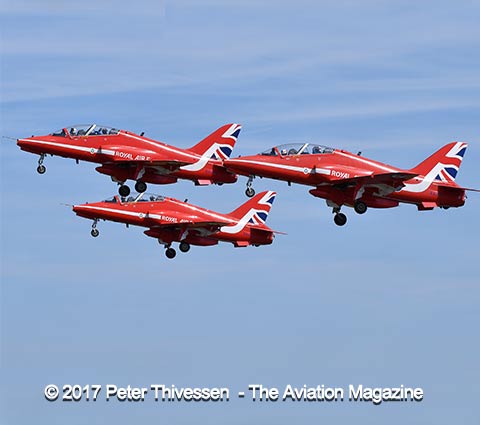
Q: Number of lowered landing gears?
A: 9